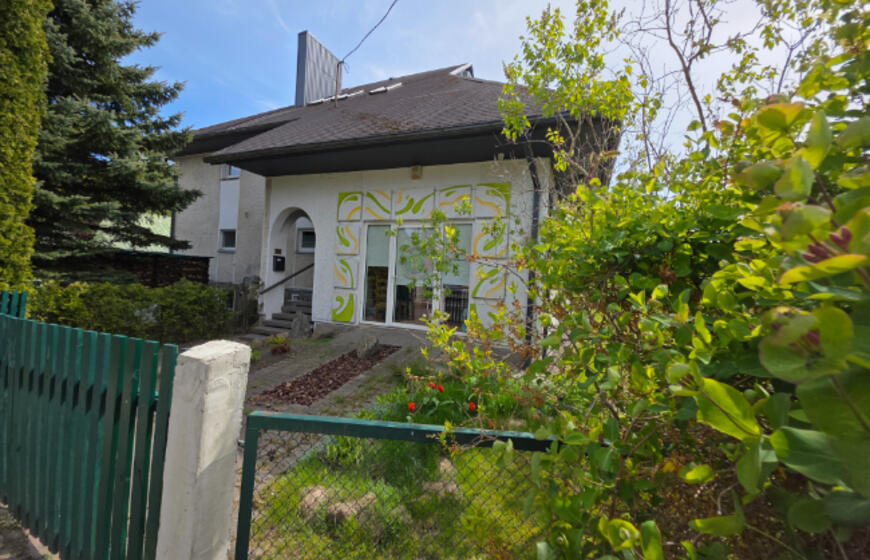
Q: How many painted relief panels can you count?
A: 11